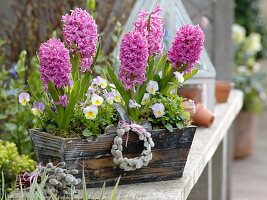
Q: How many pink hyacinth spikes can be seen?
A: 5